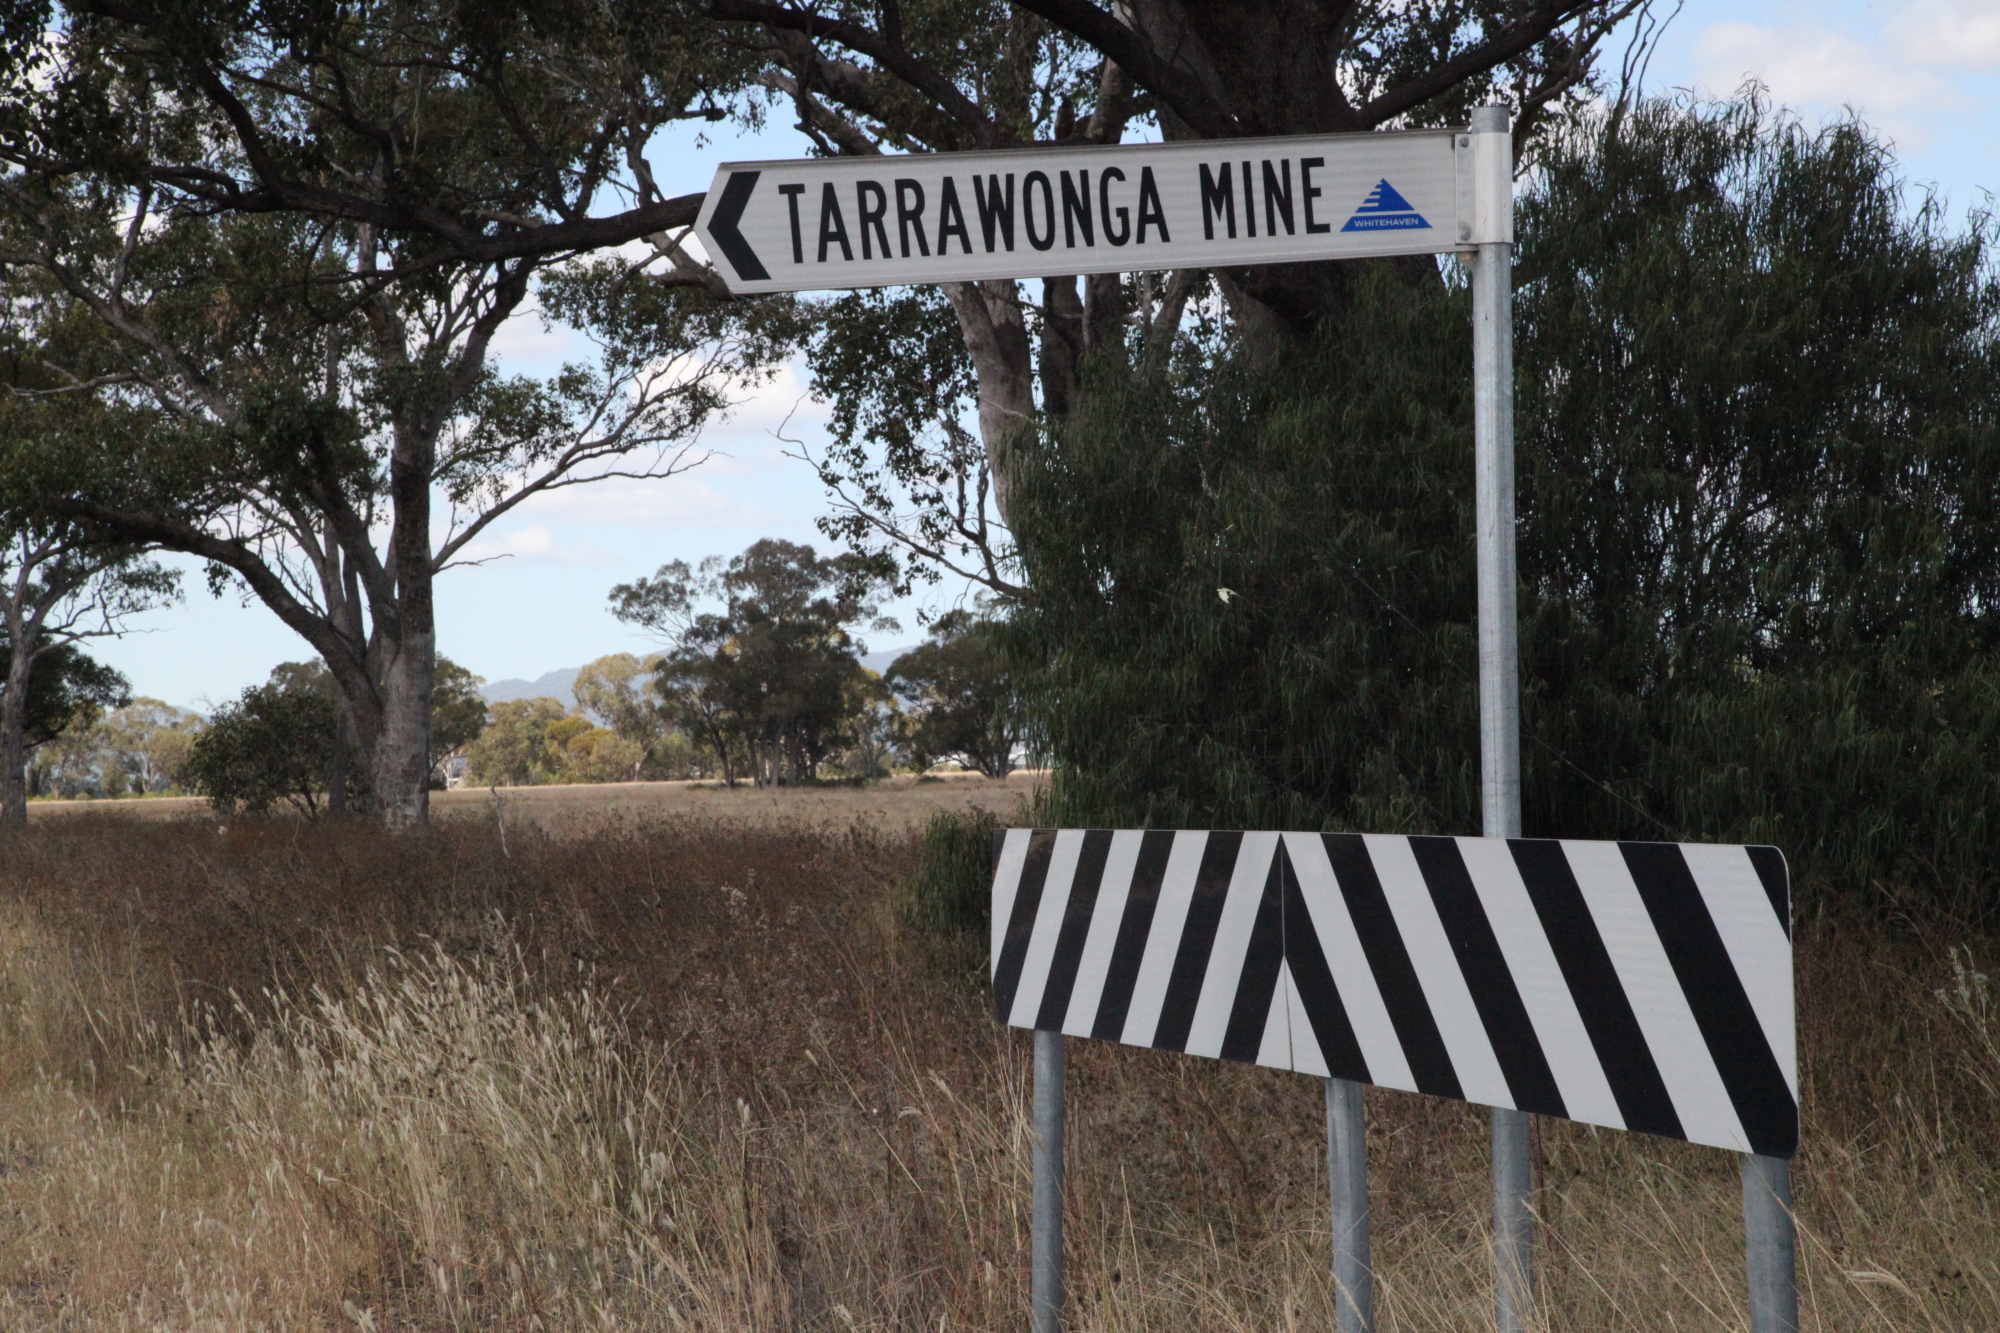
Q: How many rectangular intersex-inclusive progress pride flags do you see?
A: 0